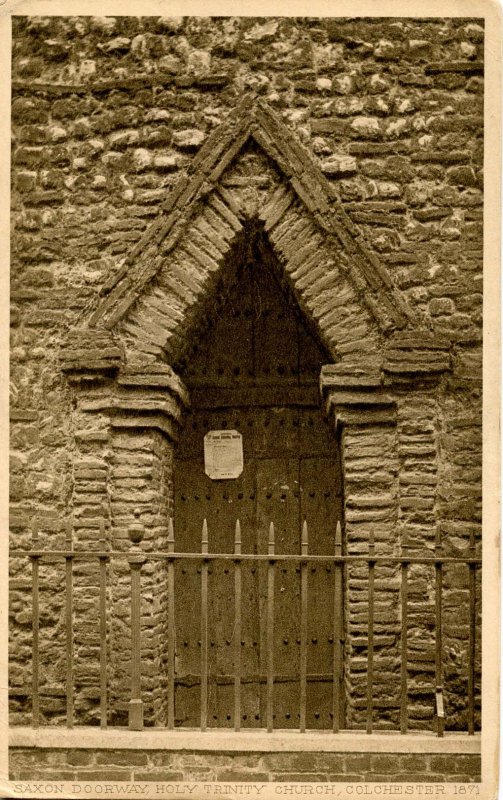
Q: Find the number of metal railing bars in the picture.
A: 14